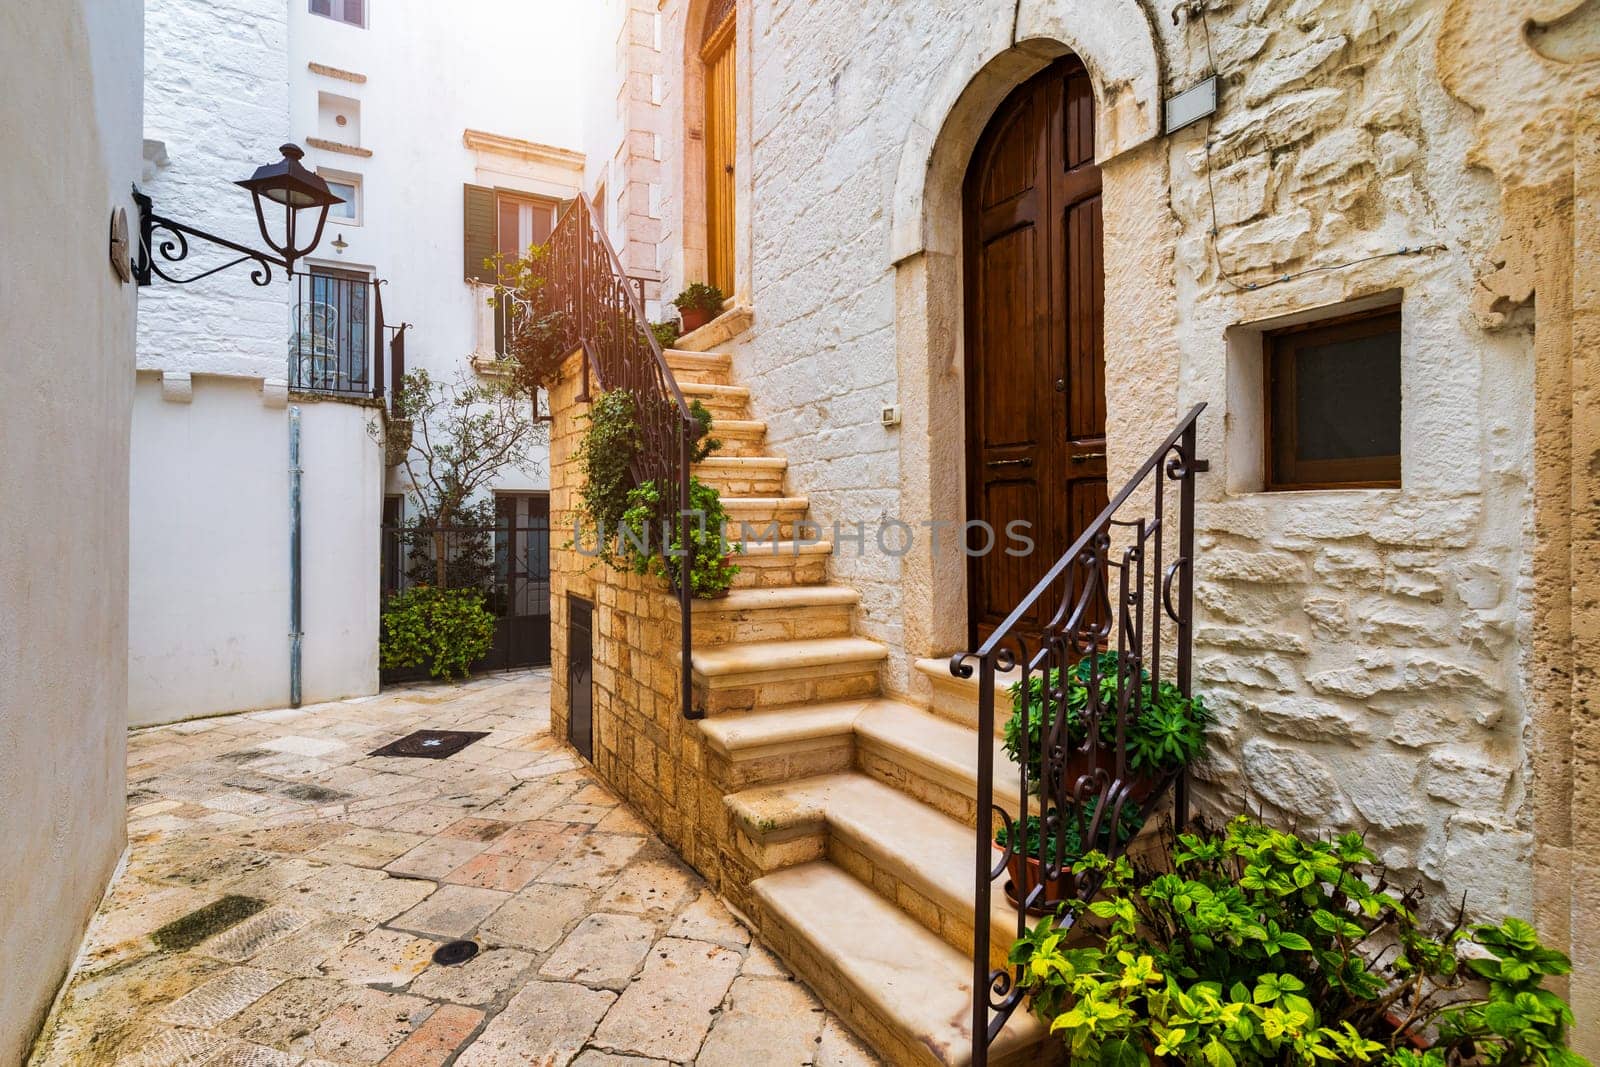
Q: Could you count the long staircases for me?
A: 1